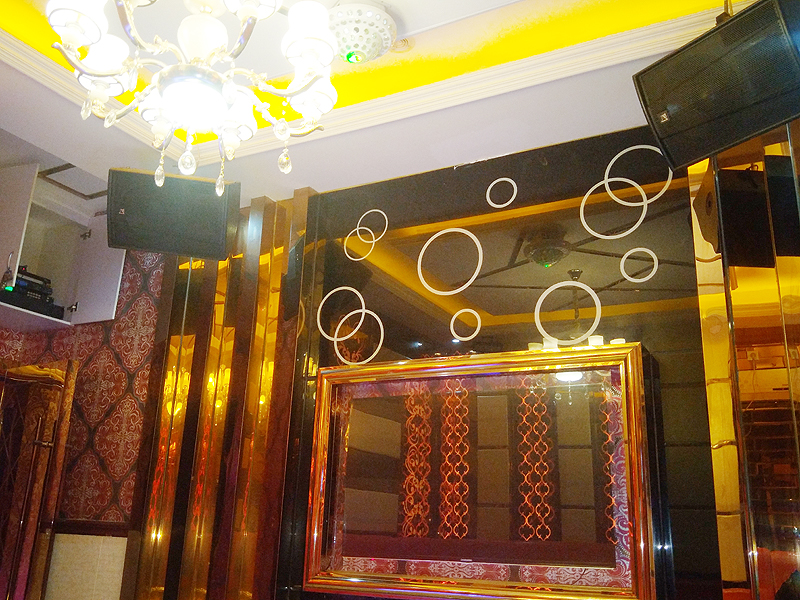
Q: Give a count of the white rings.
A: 11